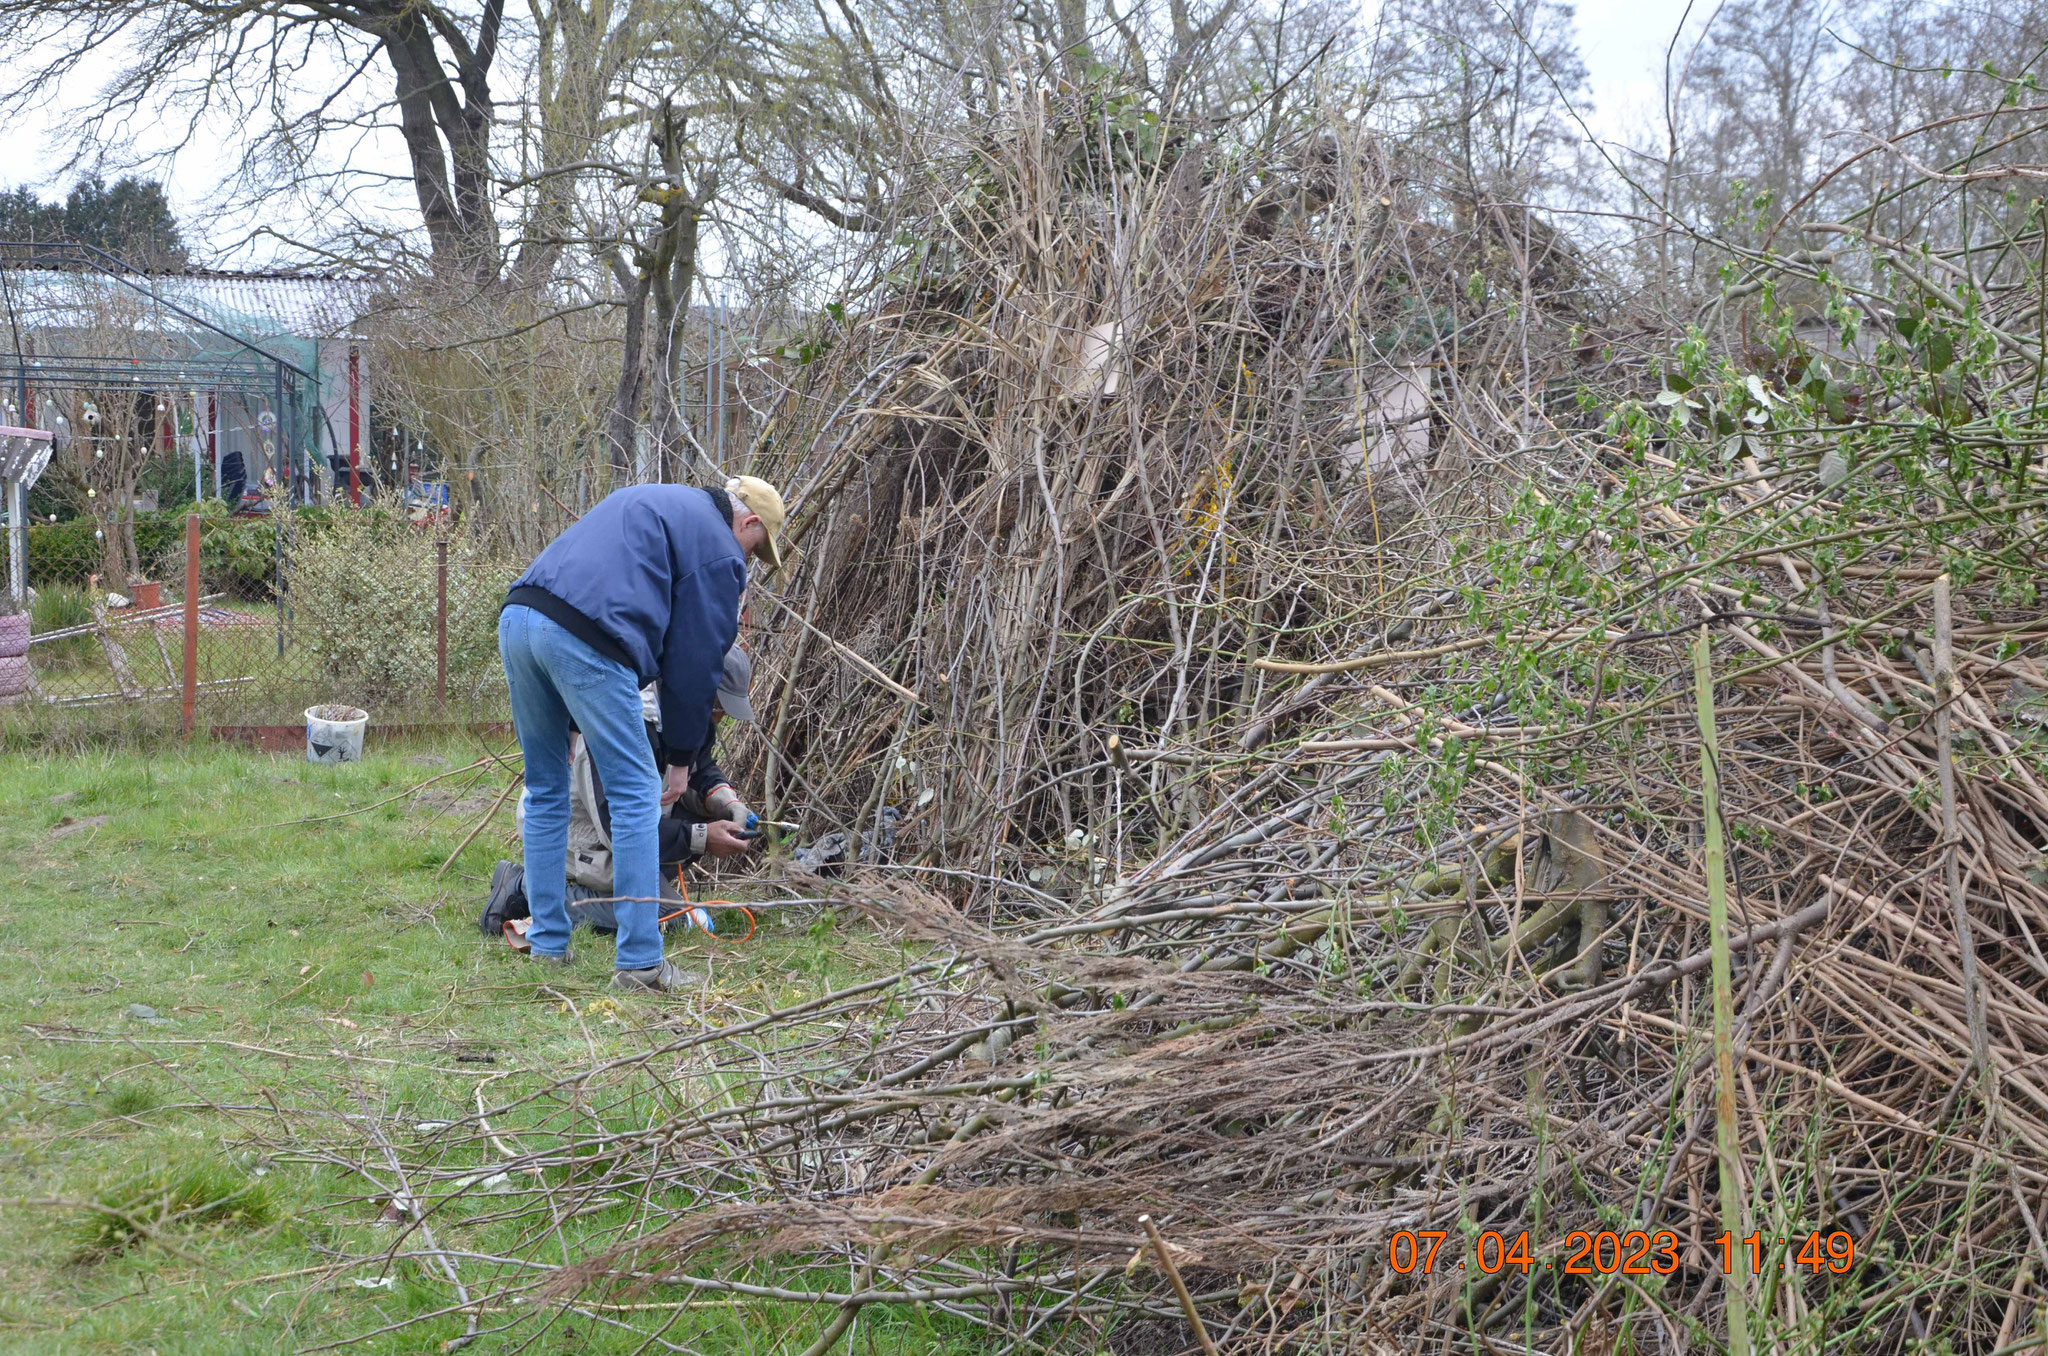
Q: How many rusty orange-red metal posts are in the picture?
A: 2